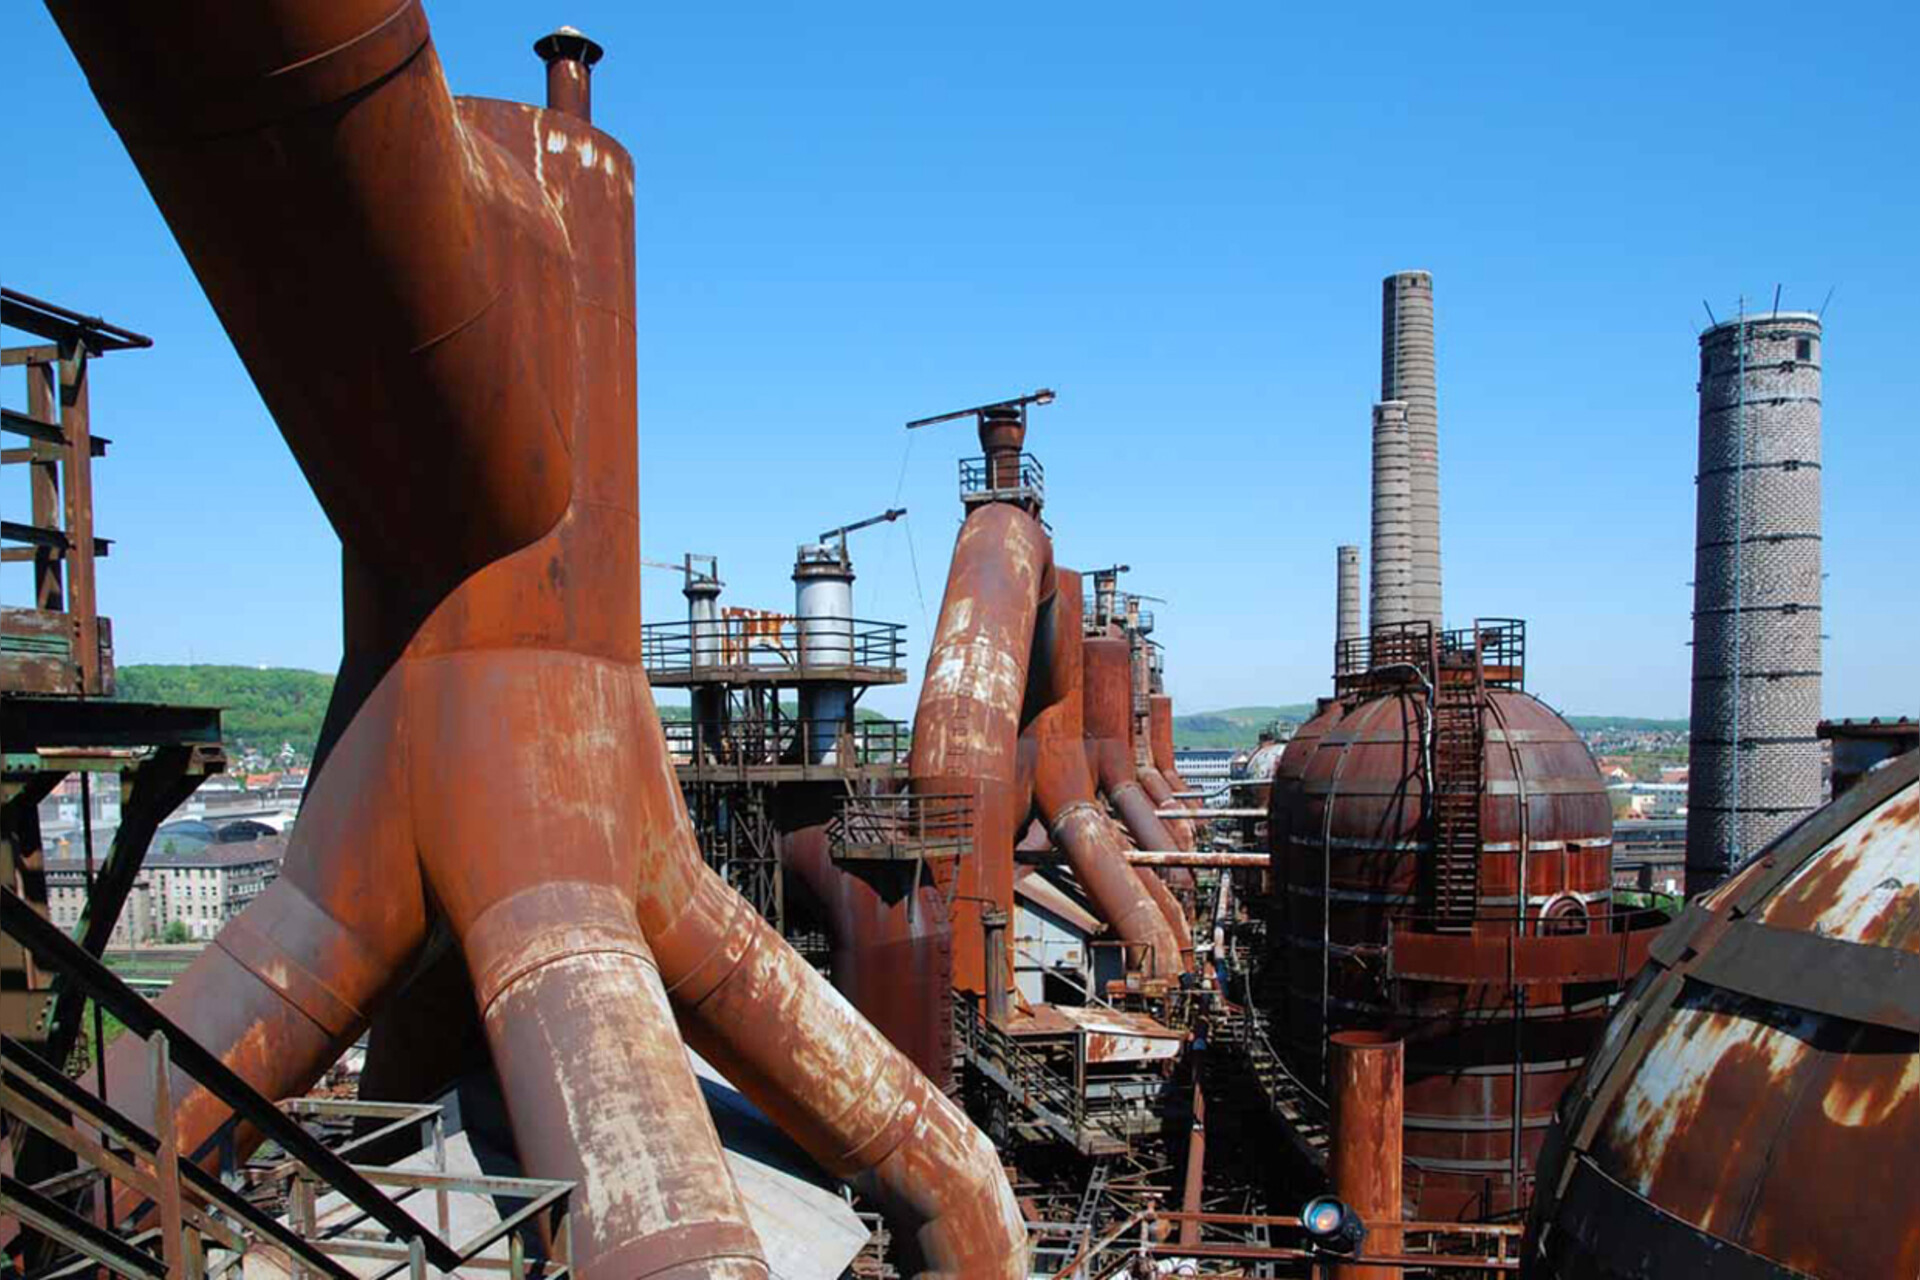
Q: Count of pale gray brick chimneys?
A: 4